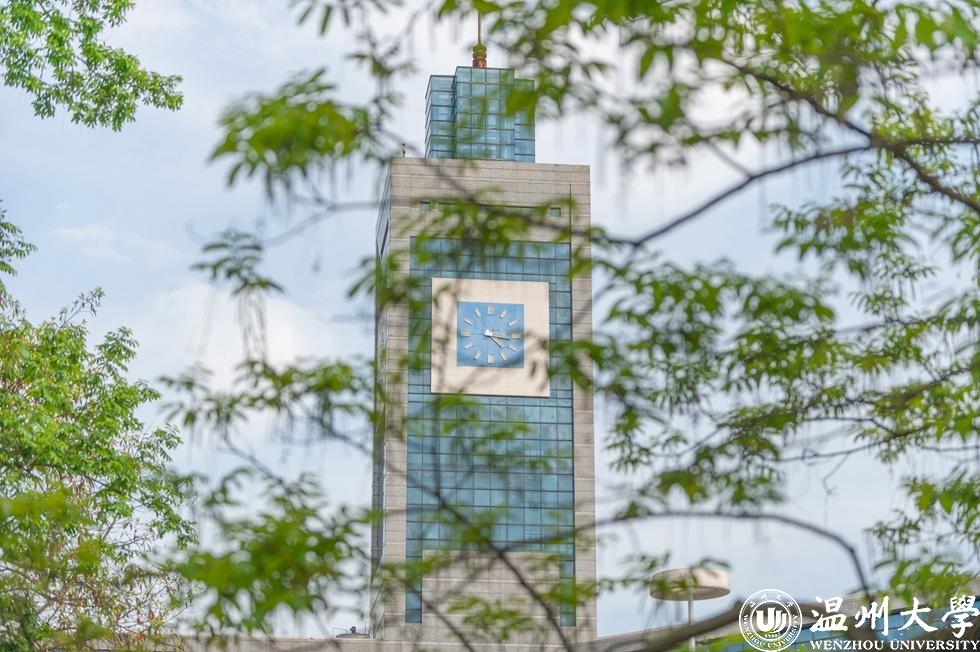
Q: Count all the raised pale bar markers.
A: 12